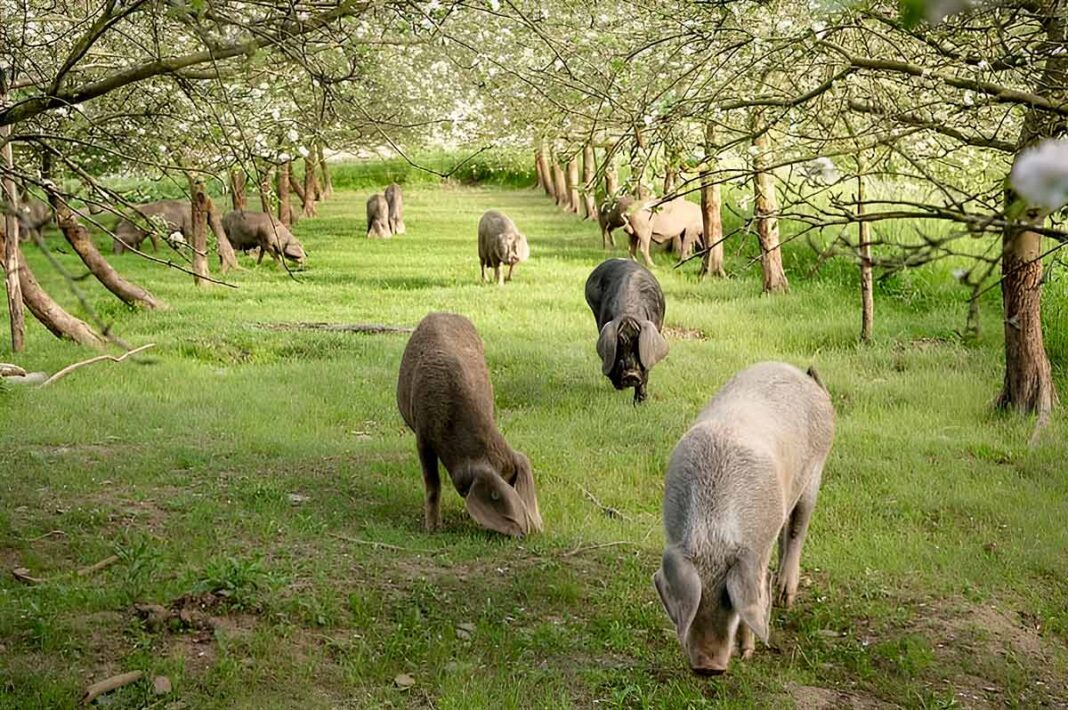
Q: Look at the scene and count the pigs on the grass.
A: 11